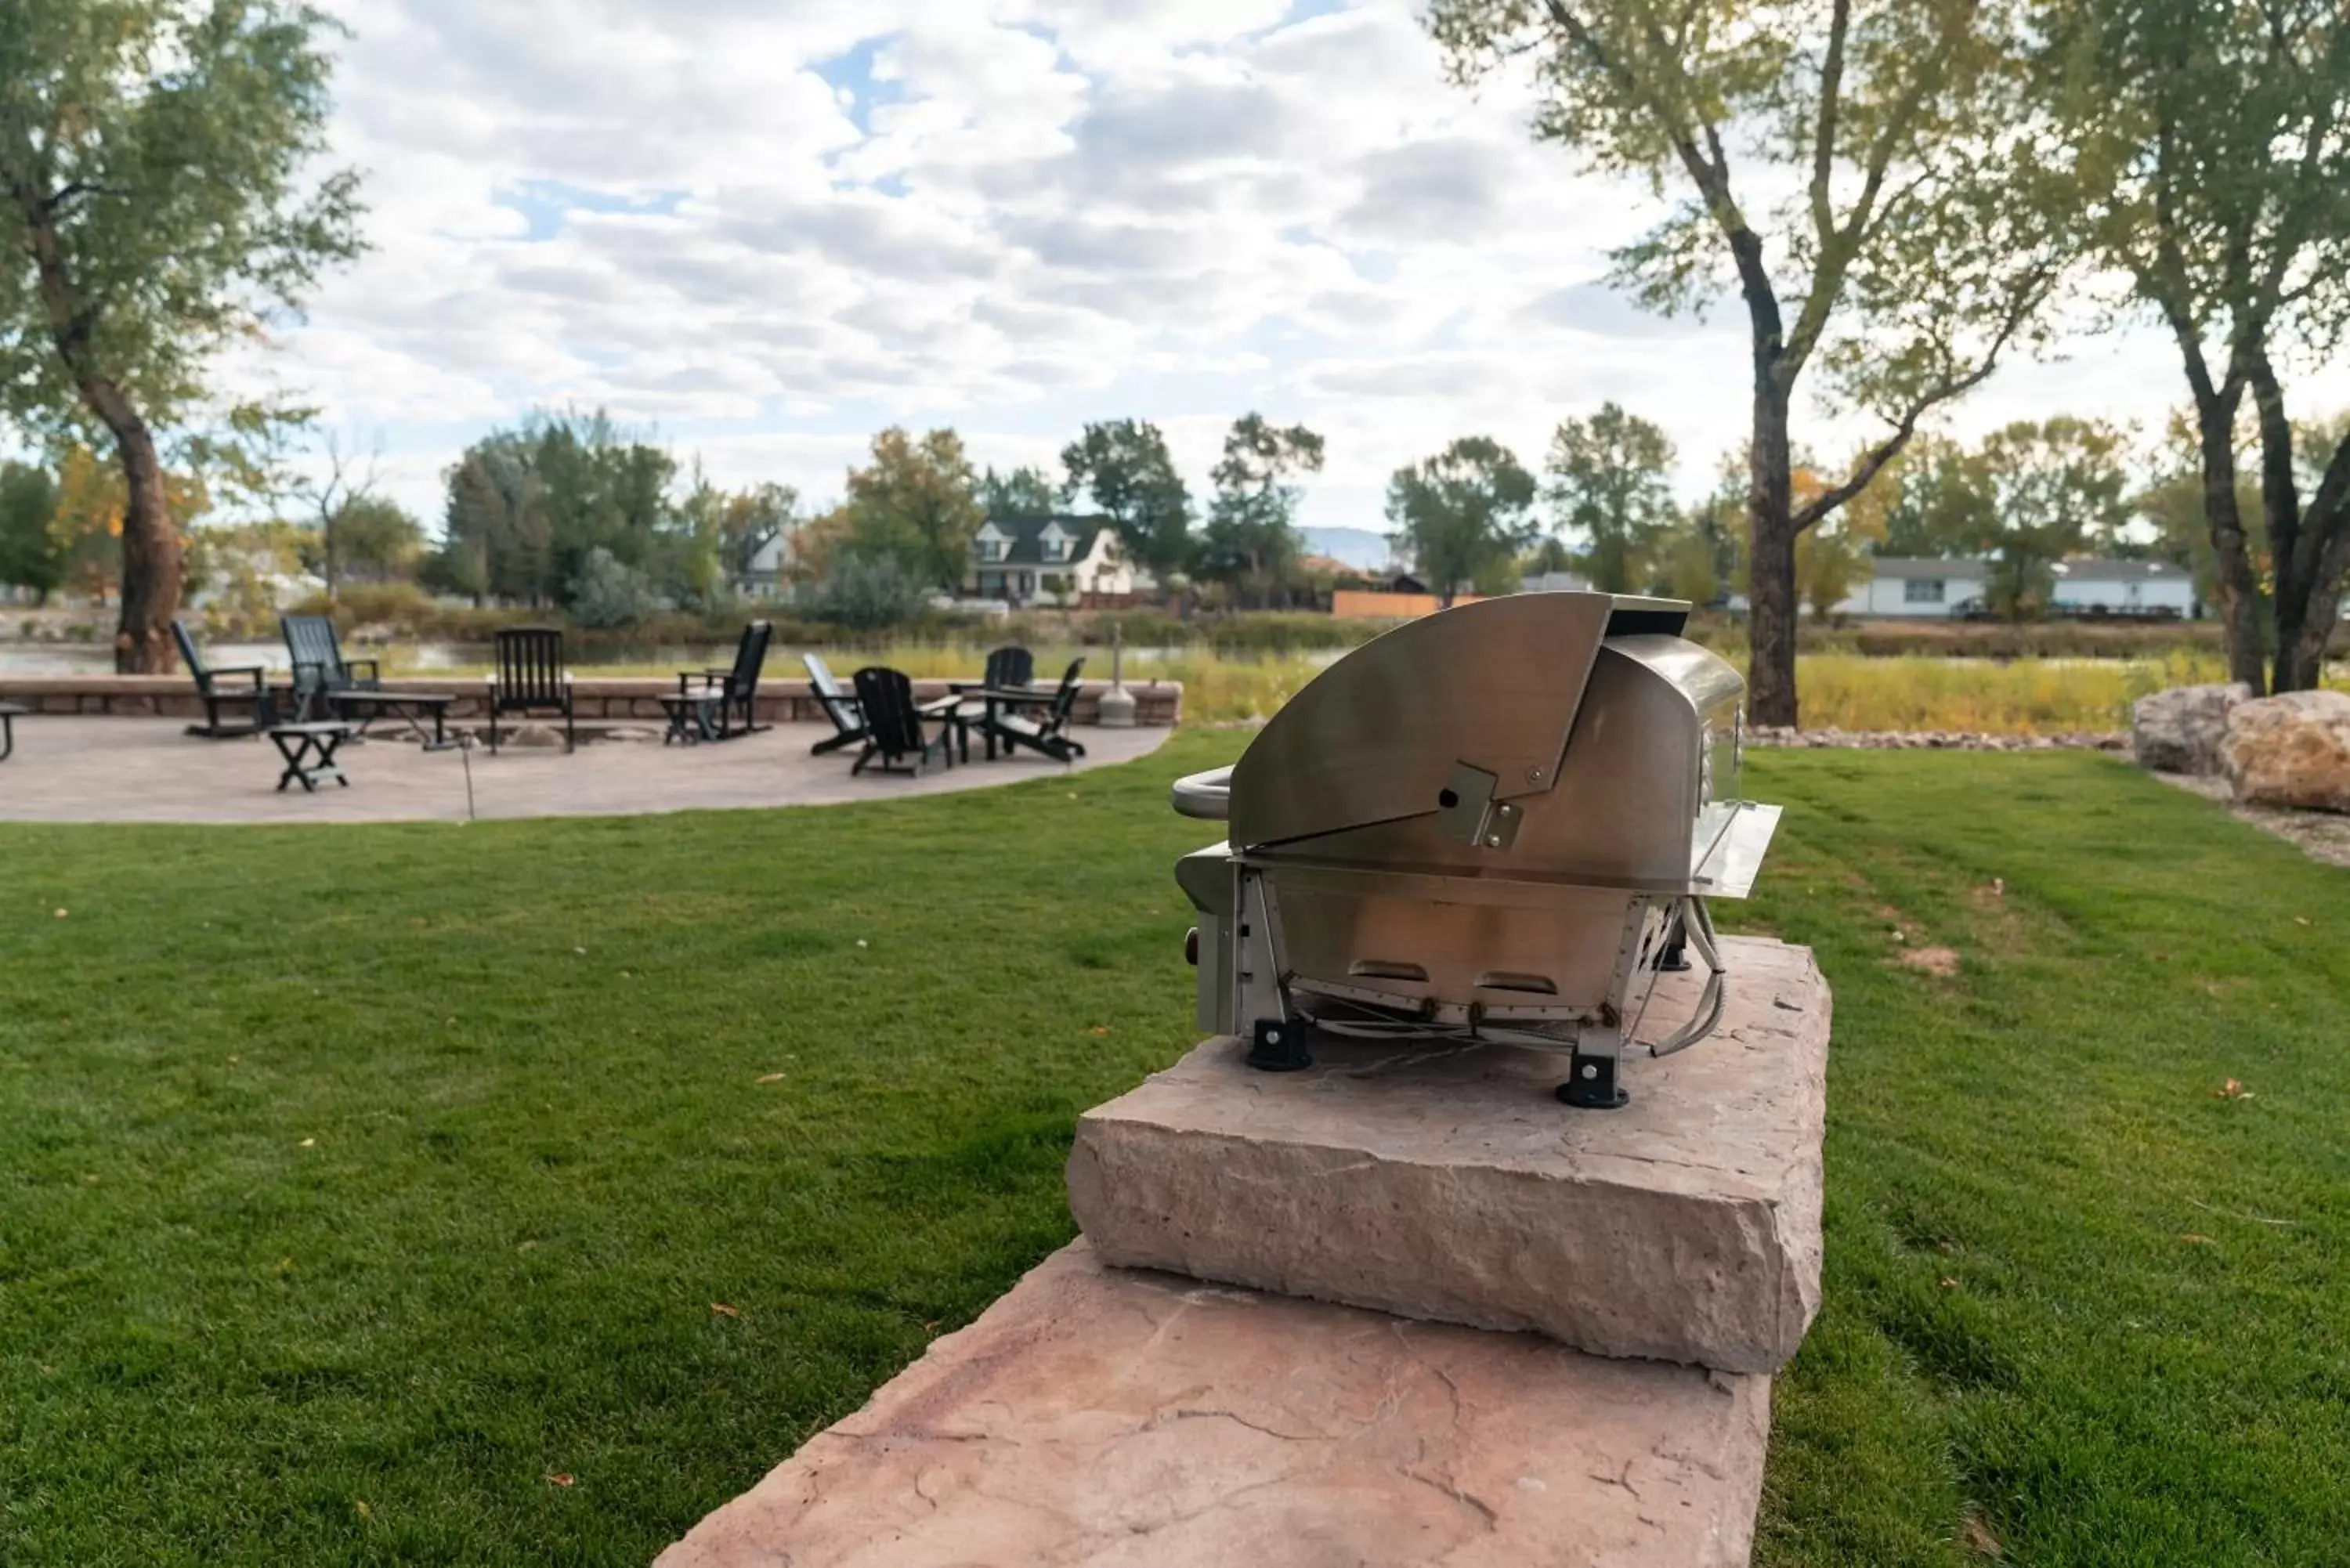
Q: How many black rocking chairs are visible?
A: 4